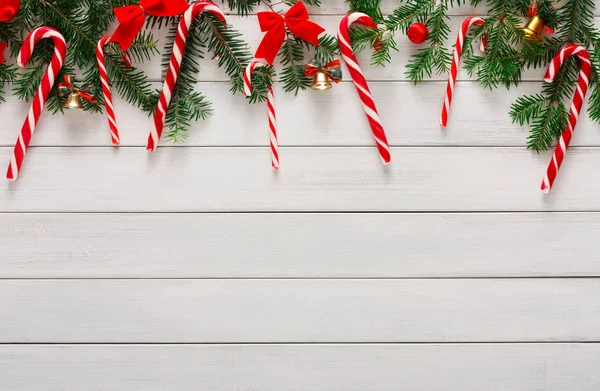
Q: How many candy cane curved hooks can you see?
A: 7